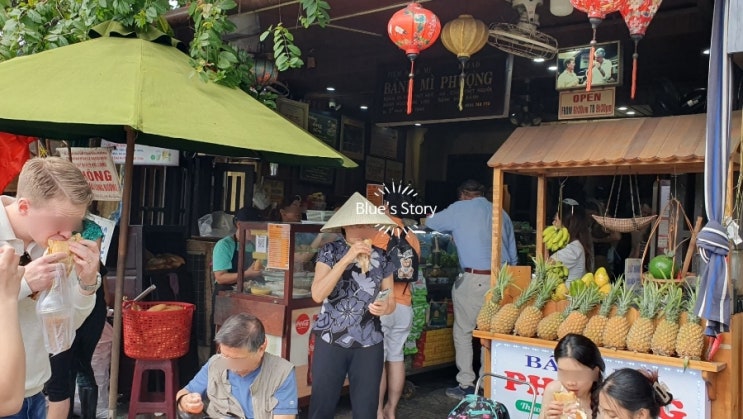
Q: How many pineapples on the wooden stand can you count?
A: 10